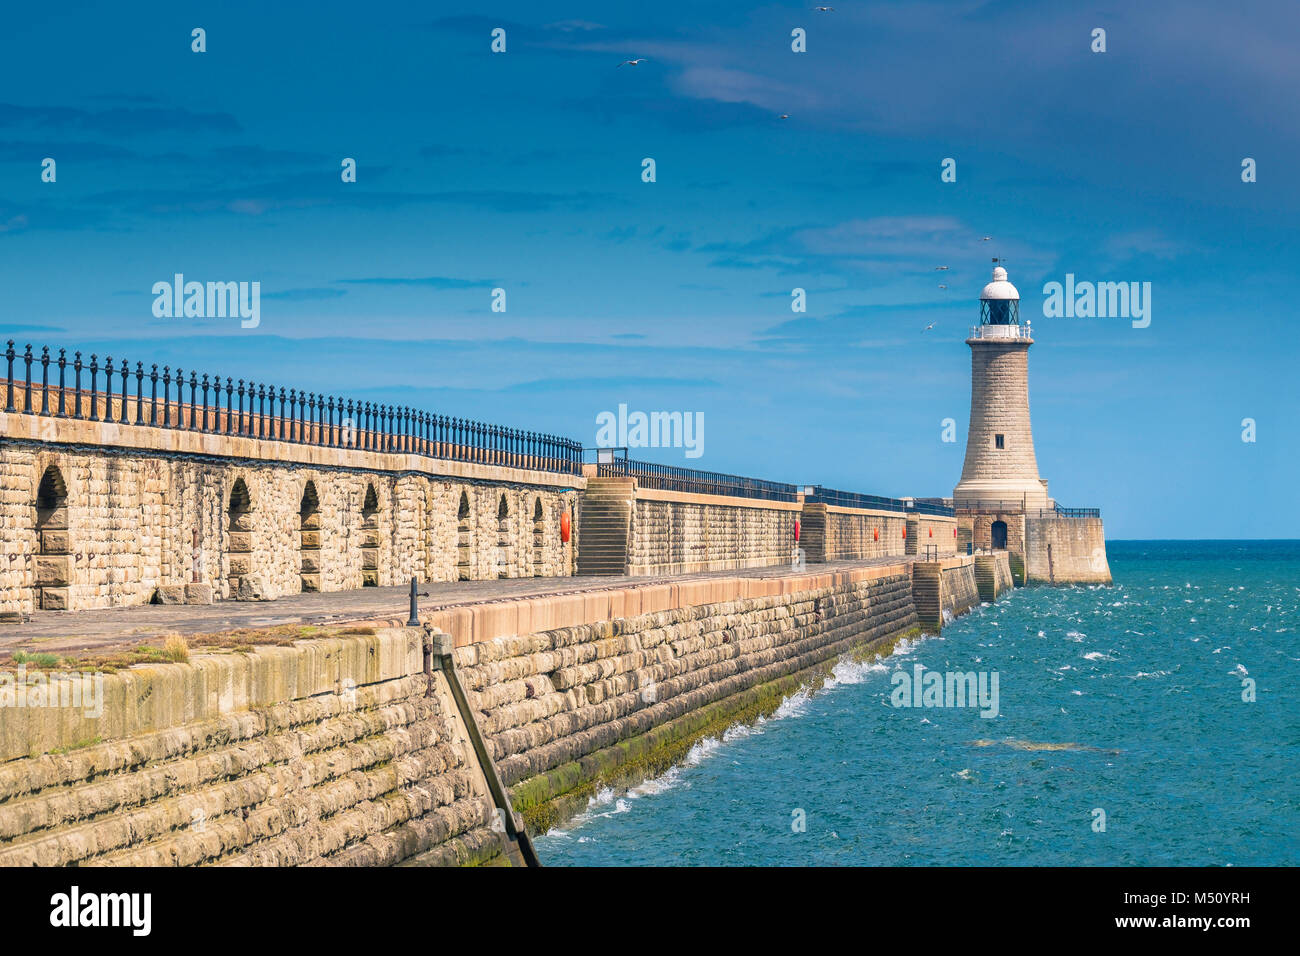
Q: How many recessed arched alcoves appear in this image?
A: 7